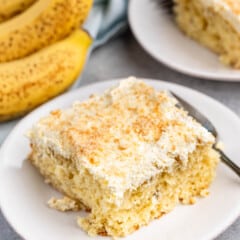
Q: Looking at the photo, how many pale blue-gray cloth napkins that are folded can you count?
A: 1